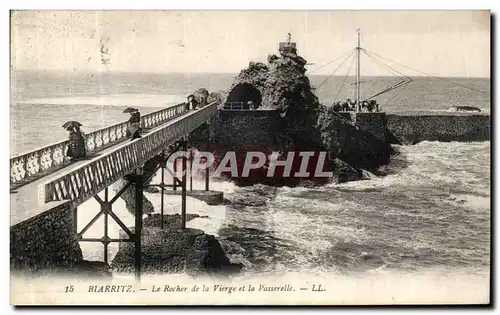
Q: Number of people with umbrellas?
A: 2